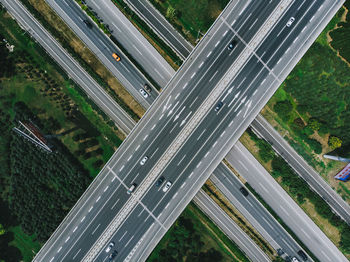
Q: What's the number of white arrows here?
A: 8